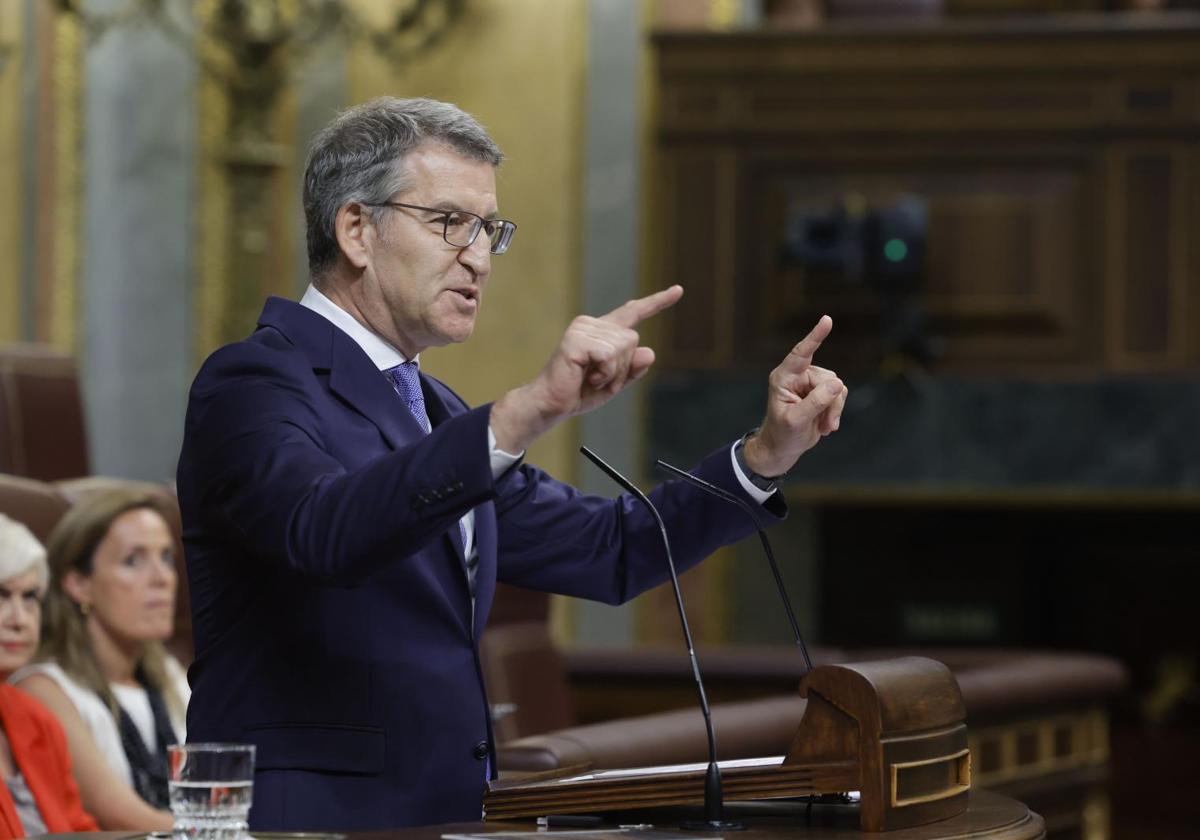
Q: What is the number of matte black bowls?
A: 0